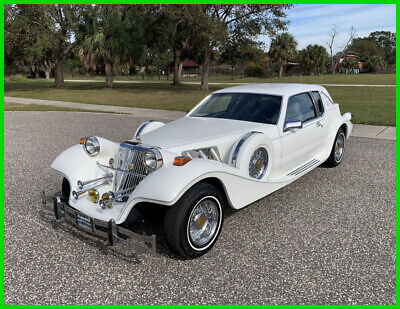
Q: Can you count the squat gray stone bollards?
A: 0